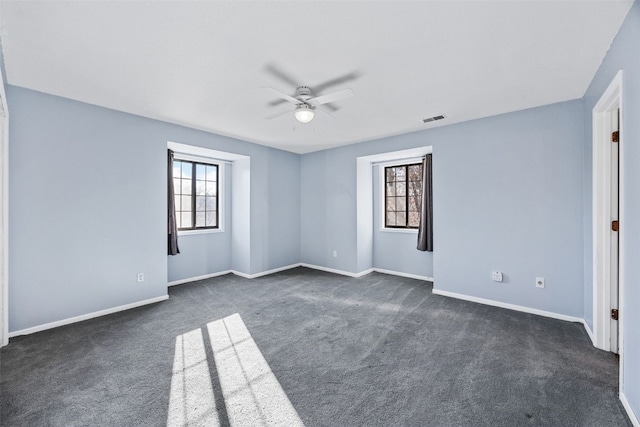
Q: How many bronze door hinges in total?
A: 3